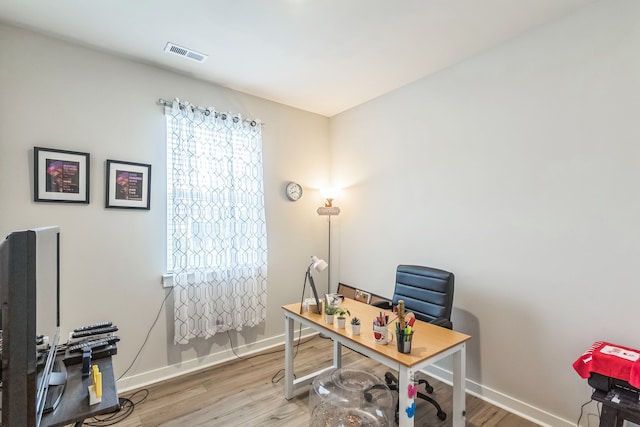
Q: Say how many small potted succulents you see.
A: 3